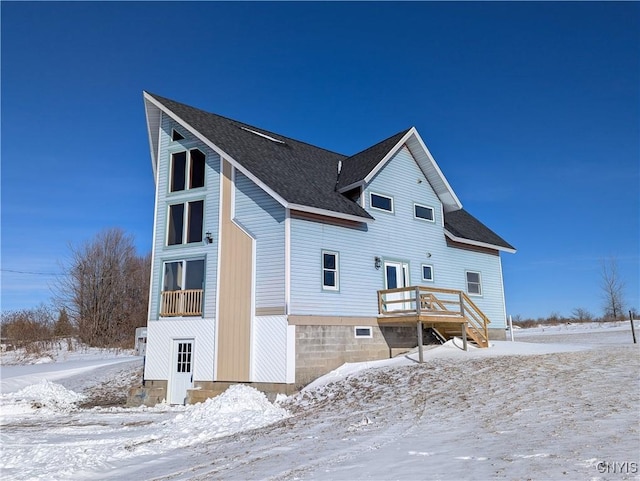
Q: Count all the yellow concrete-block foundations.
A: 0